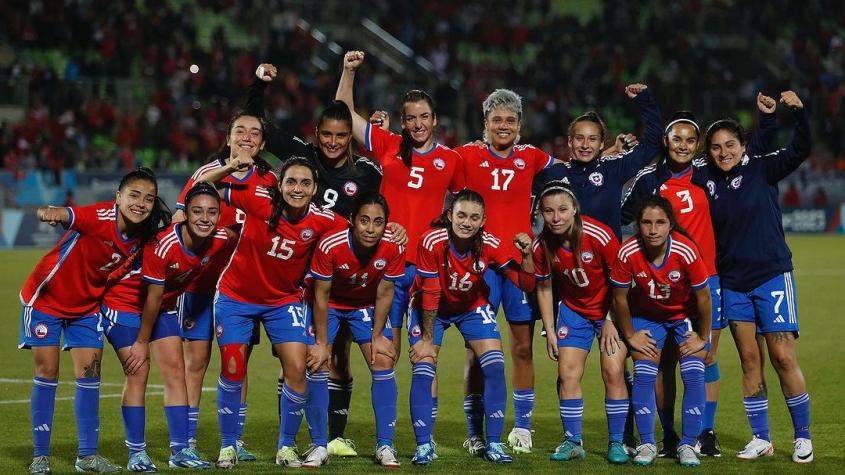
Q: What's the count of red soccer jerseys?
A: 11